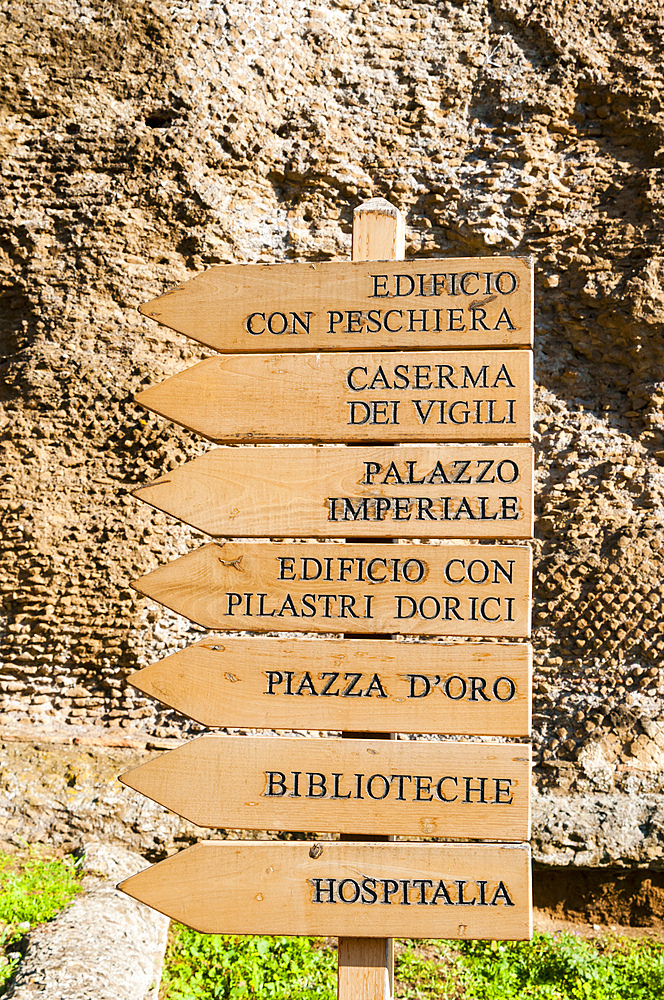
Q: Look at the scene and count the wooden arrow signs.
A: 7